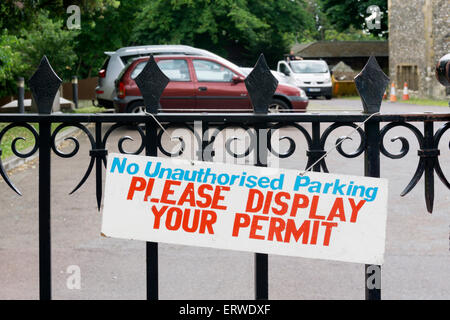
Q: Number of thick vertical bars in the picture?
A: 4